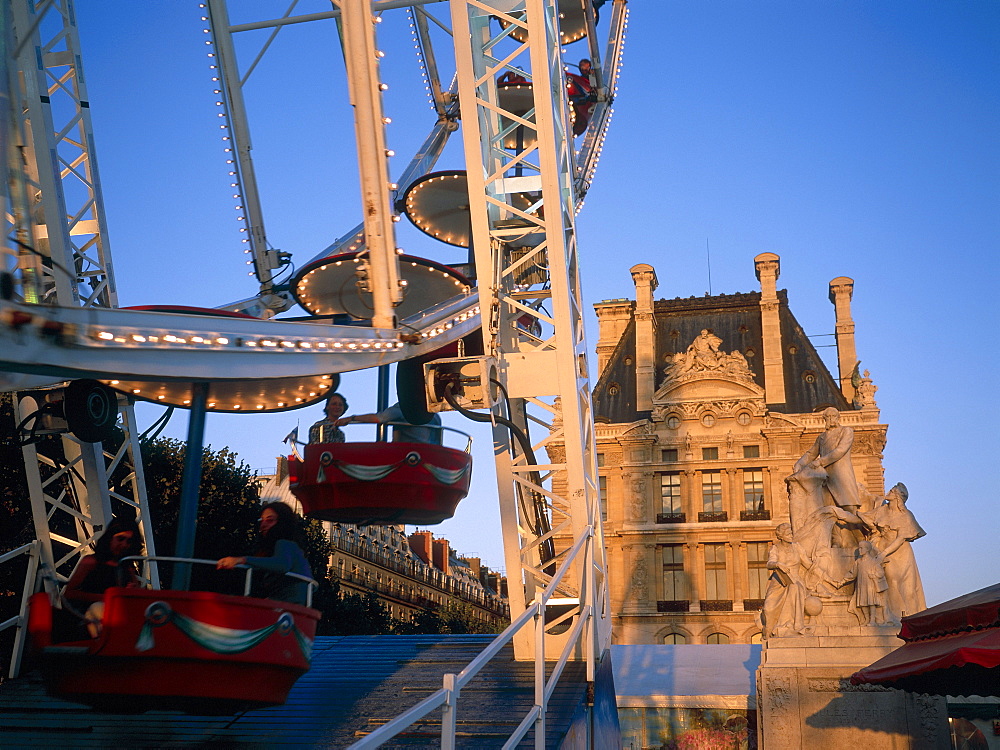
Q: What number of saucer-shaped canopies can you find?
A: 5